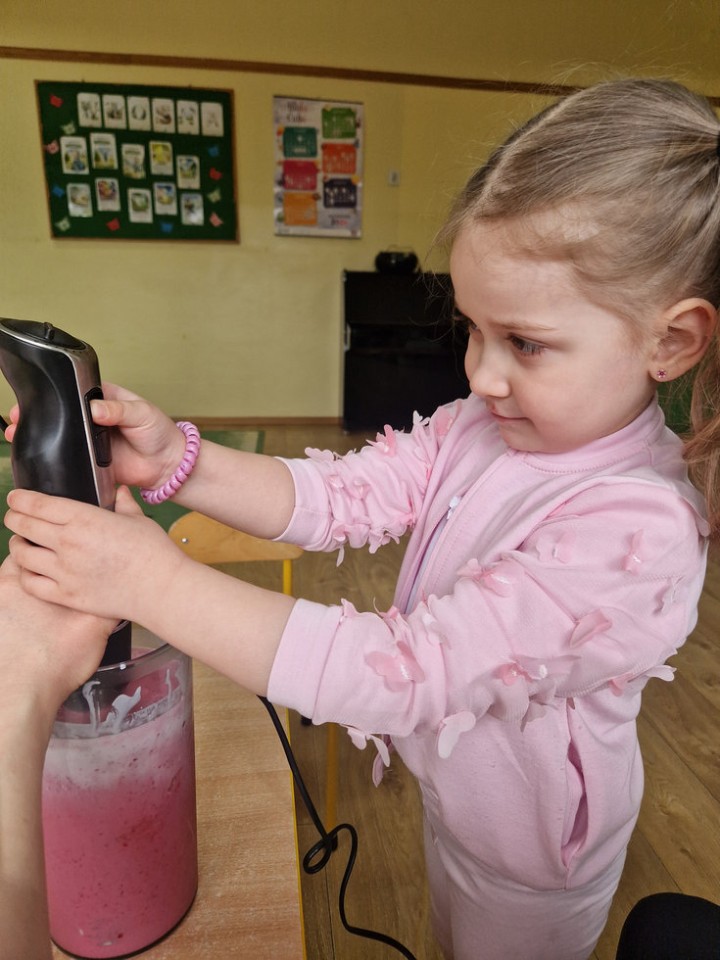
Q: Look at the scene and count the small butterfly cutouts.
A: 11